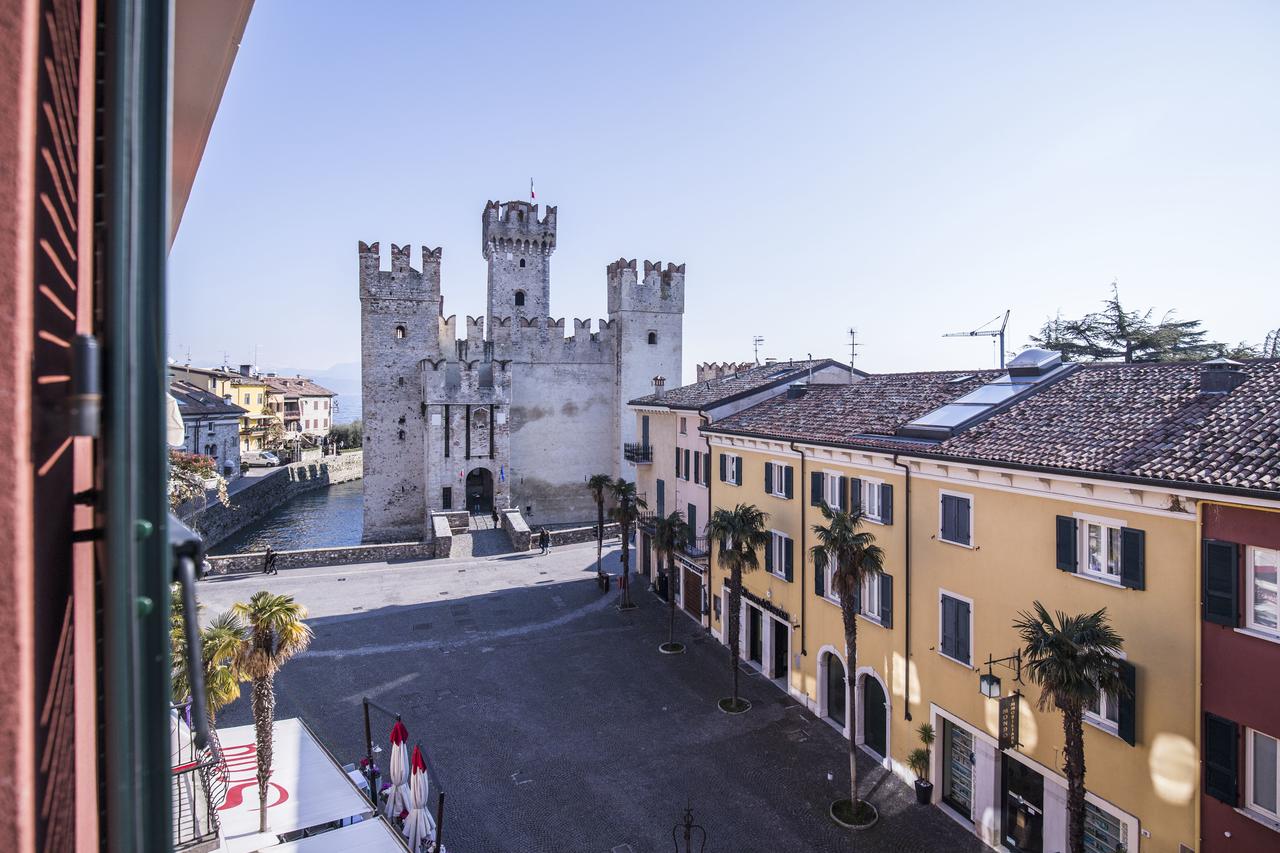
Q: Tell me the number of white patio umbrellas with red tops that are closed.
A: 2